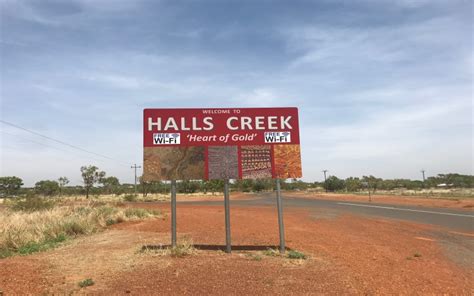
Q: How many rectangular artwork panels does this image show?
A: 4